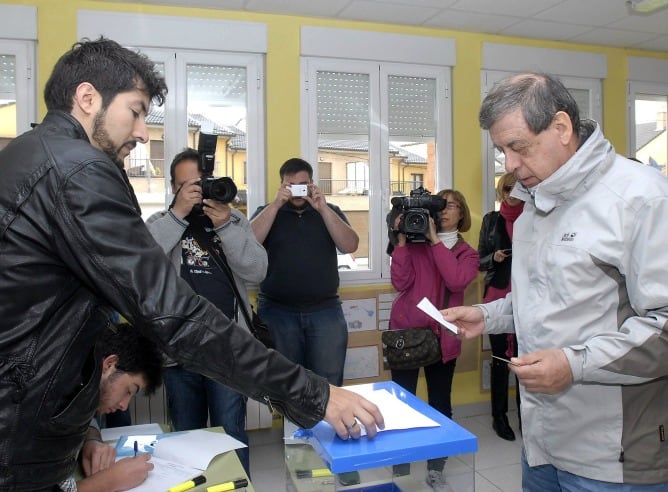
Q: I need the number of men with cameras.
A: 2